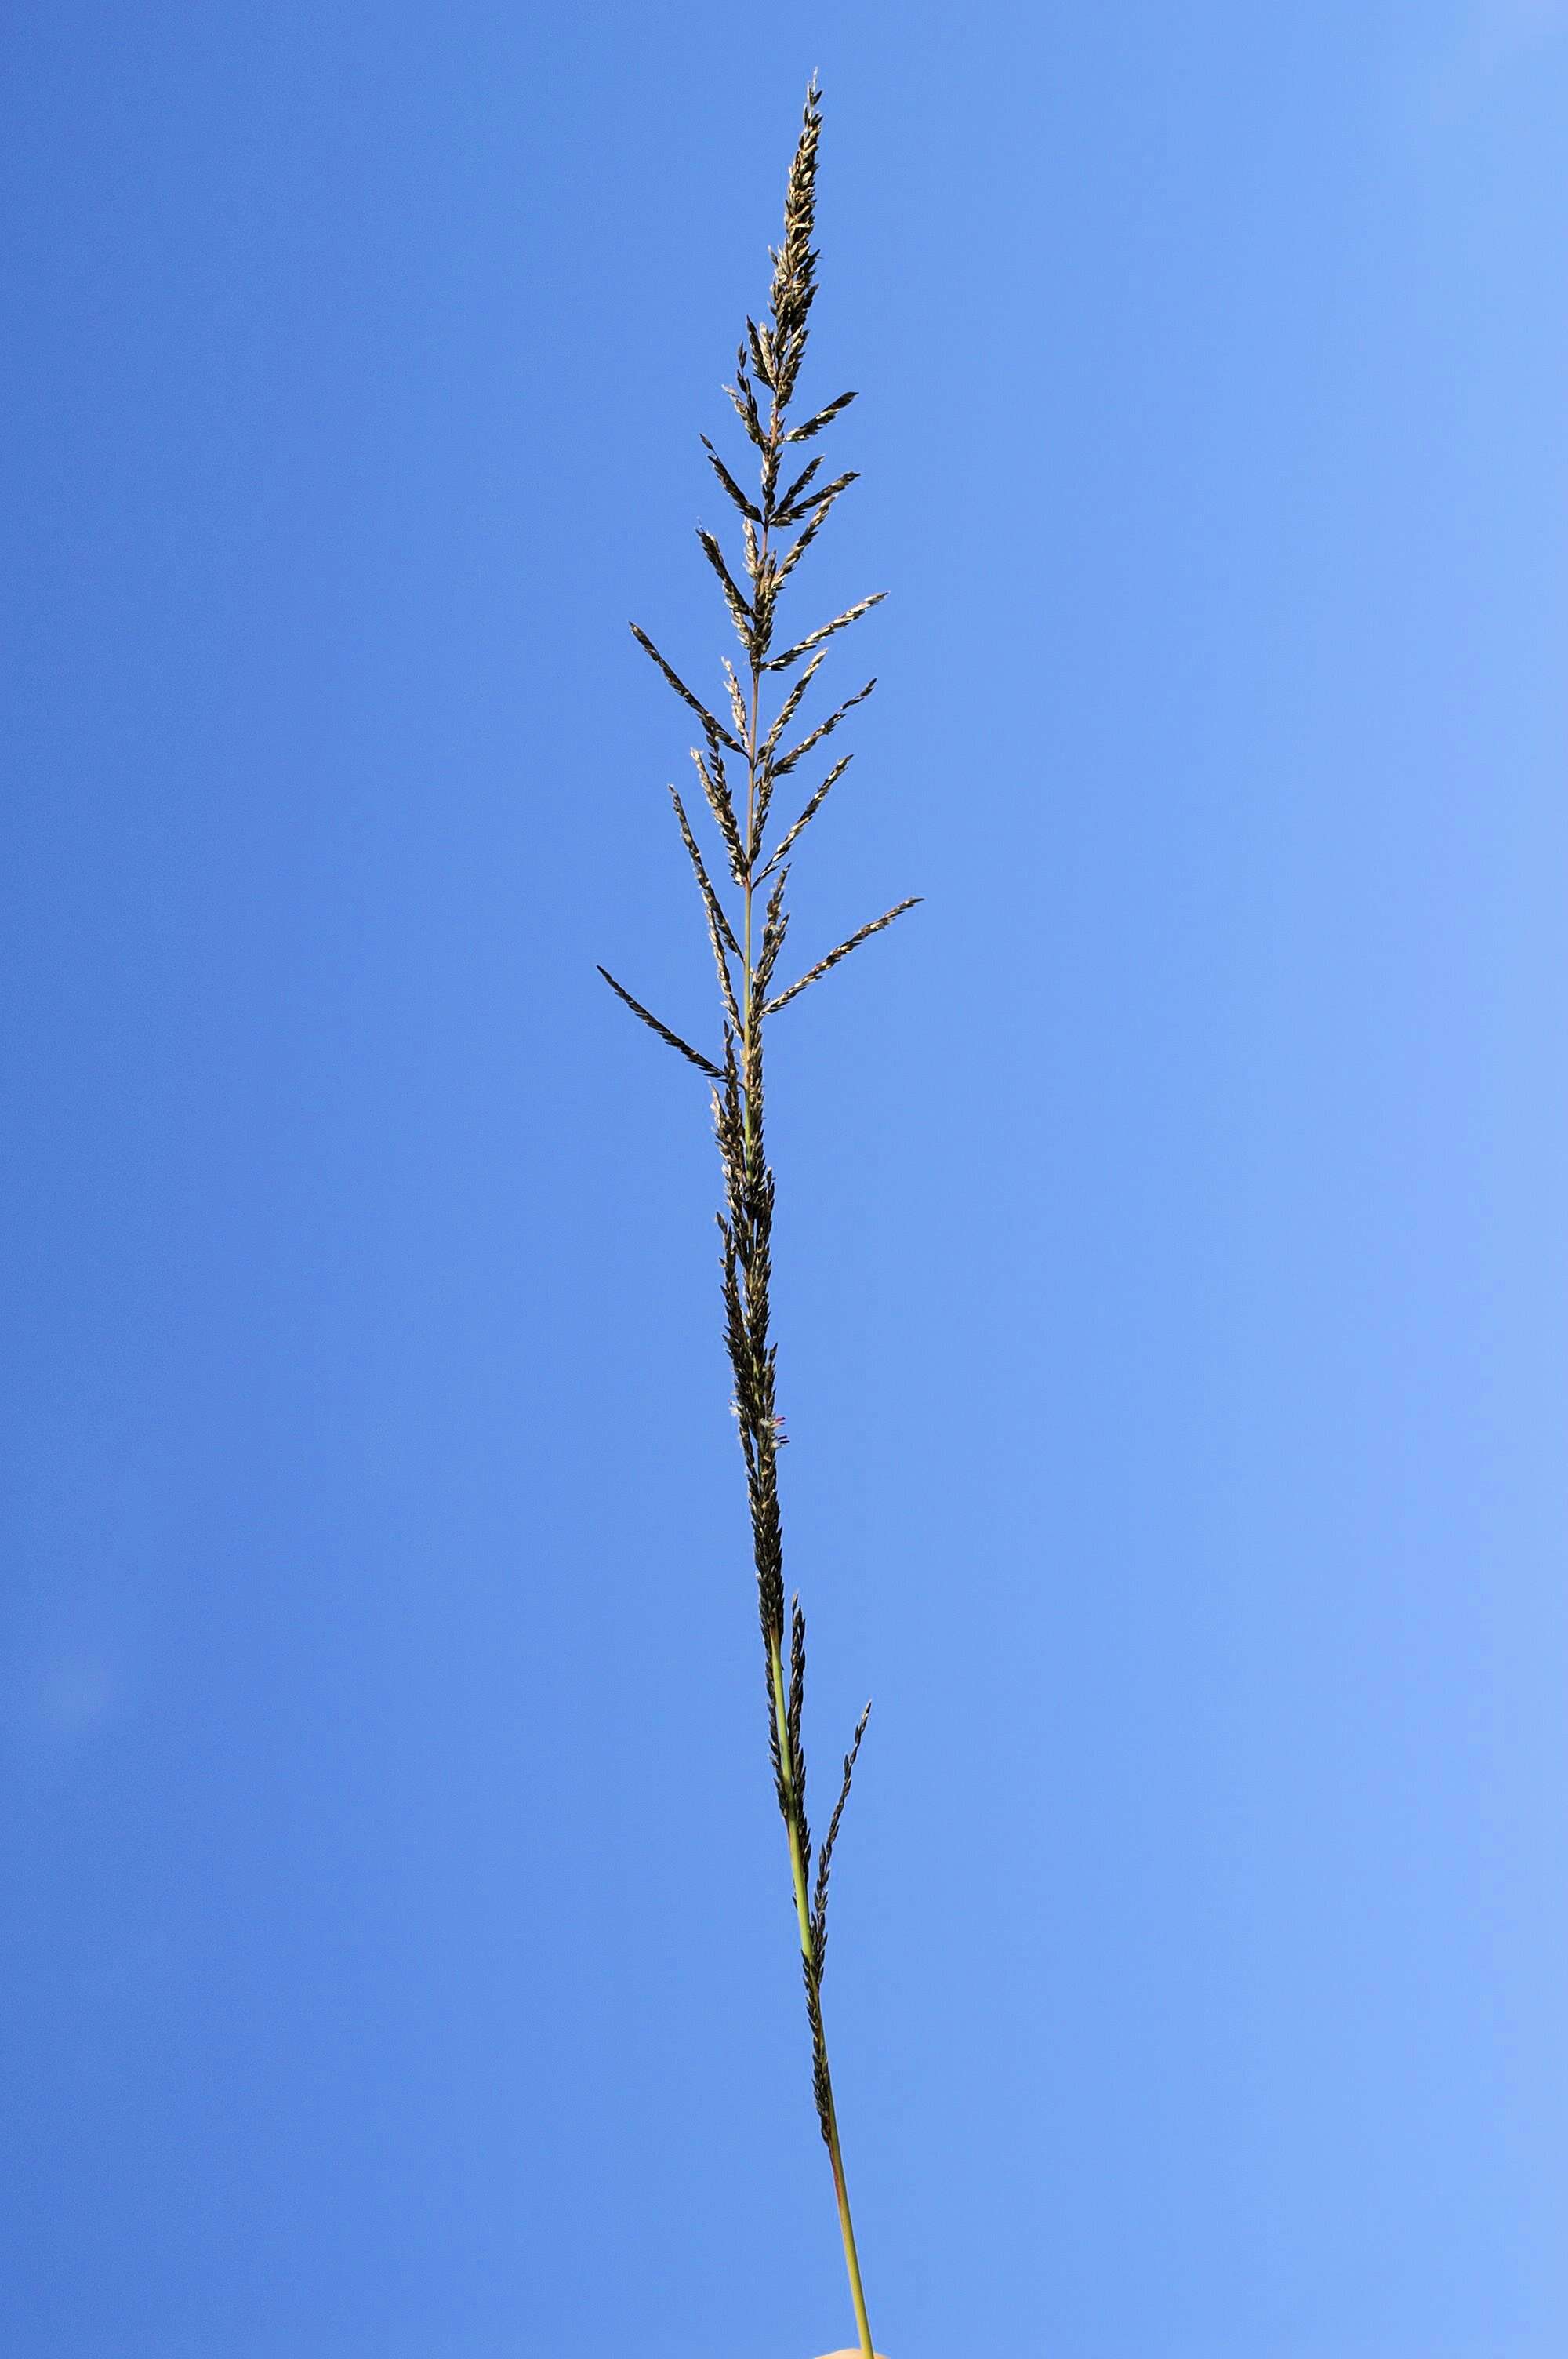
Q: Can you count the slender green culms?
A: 1